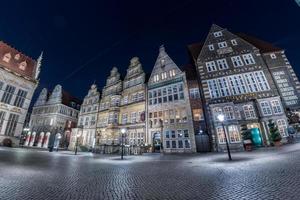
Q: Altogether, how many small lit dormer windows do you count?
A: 3